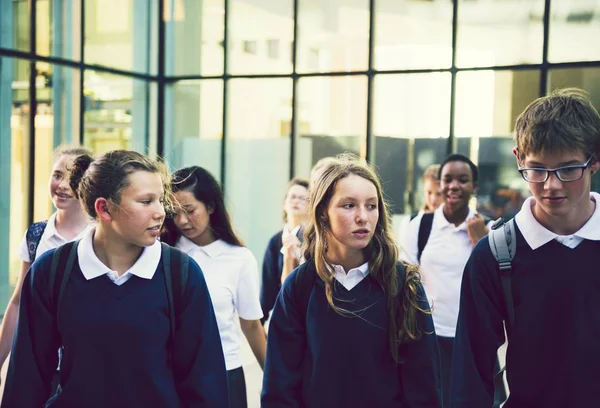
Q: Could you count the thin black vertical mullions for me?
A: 8